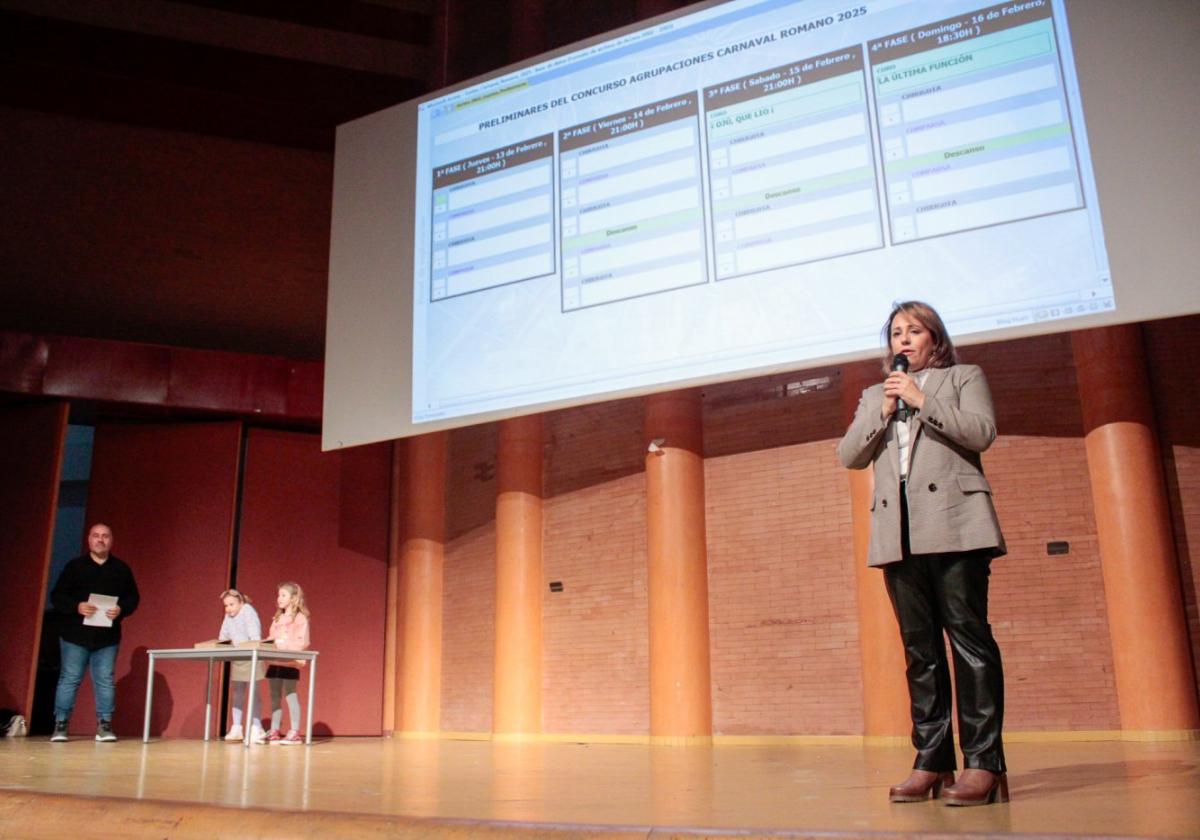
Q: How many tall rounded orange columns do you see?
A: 5